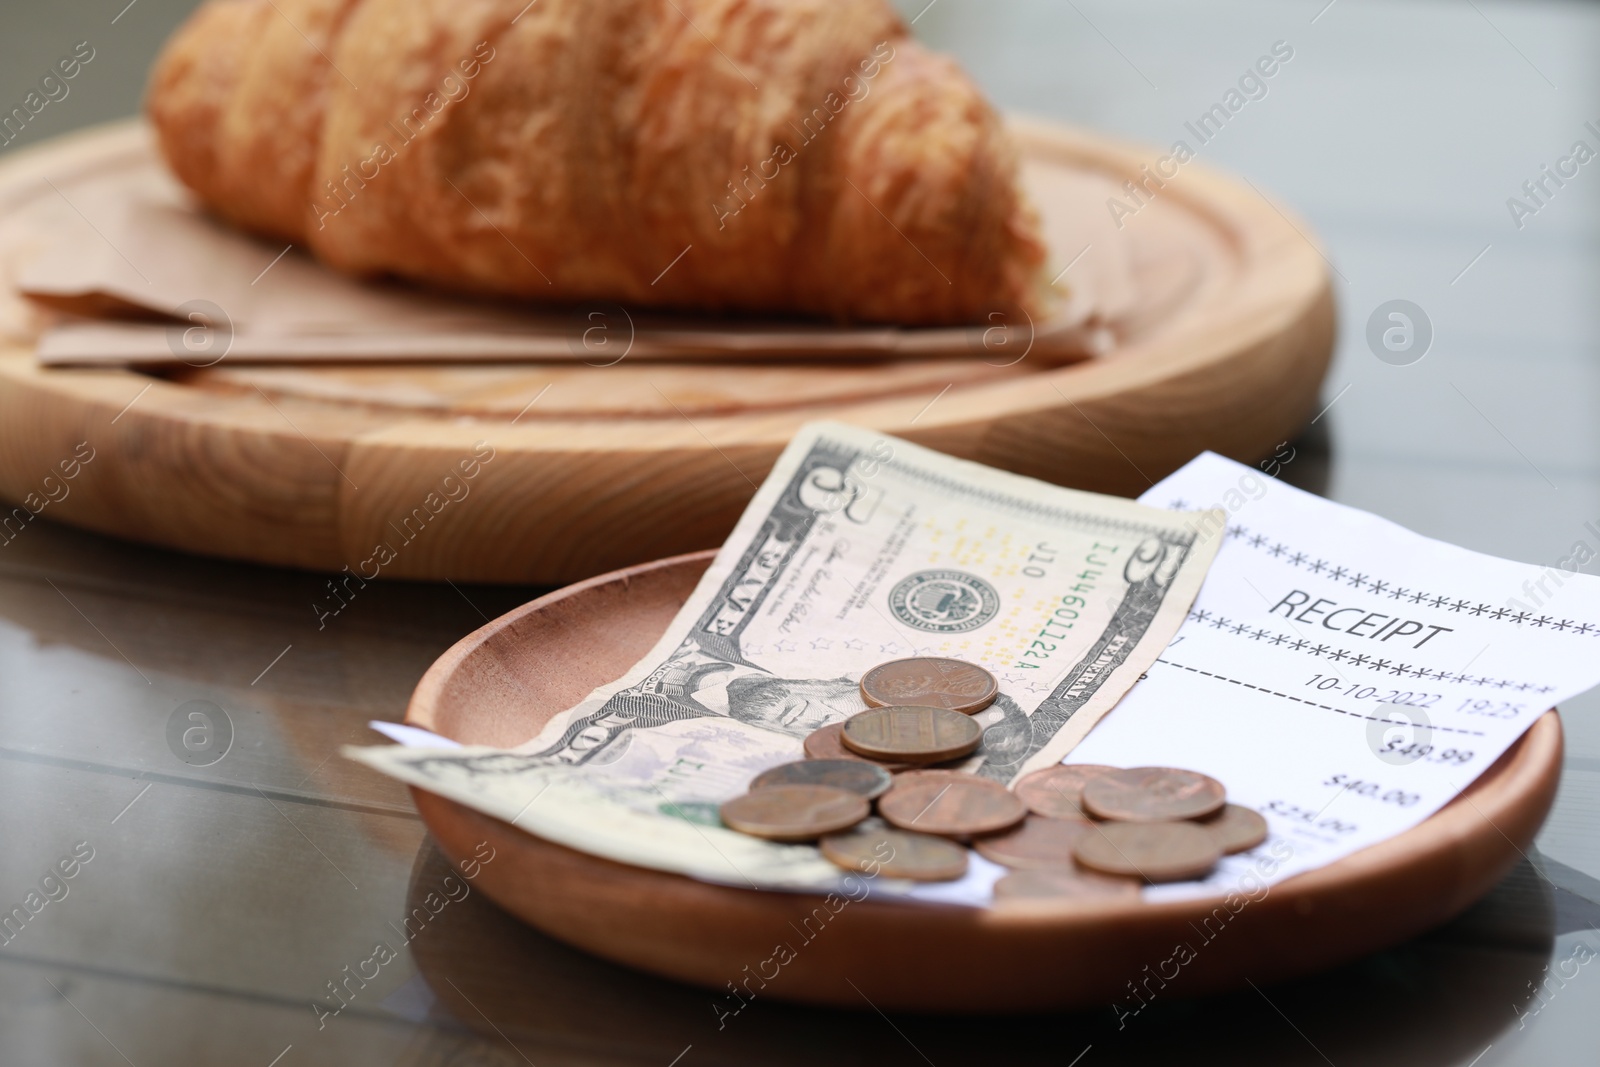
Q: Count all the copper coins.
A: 14